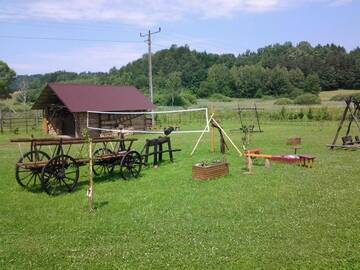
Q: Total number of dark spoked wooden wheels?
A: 4